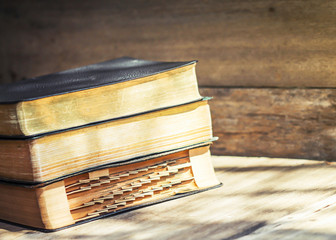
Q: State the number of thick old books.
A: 3